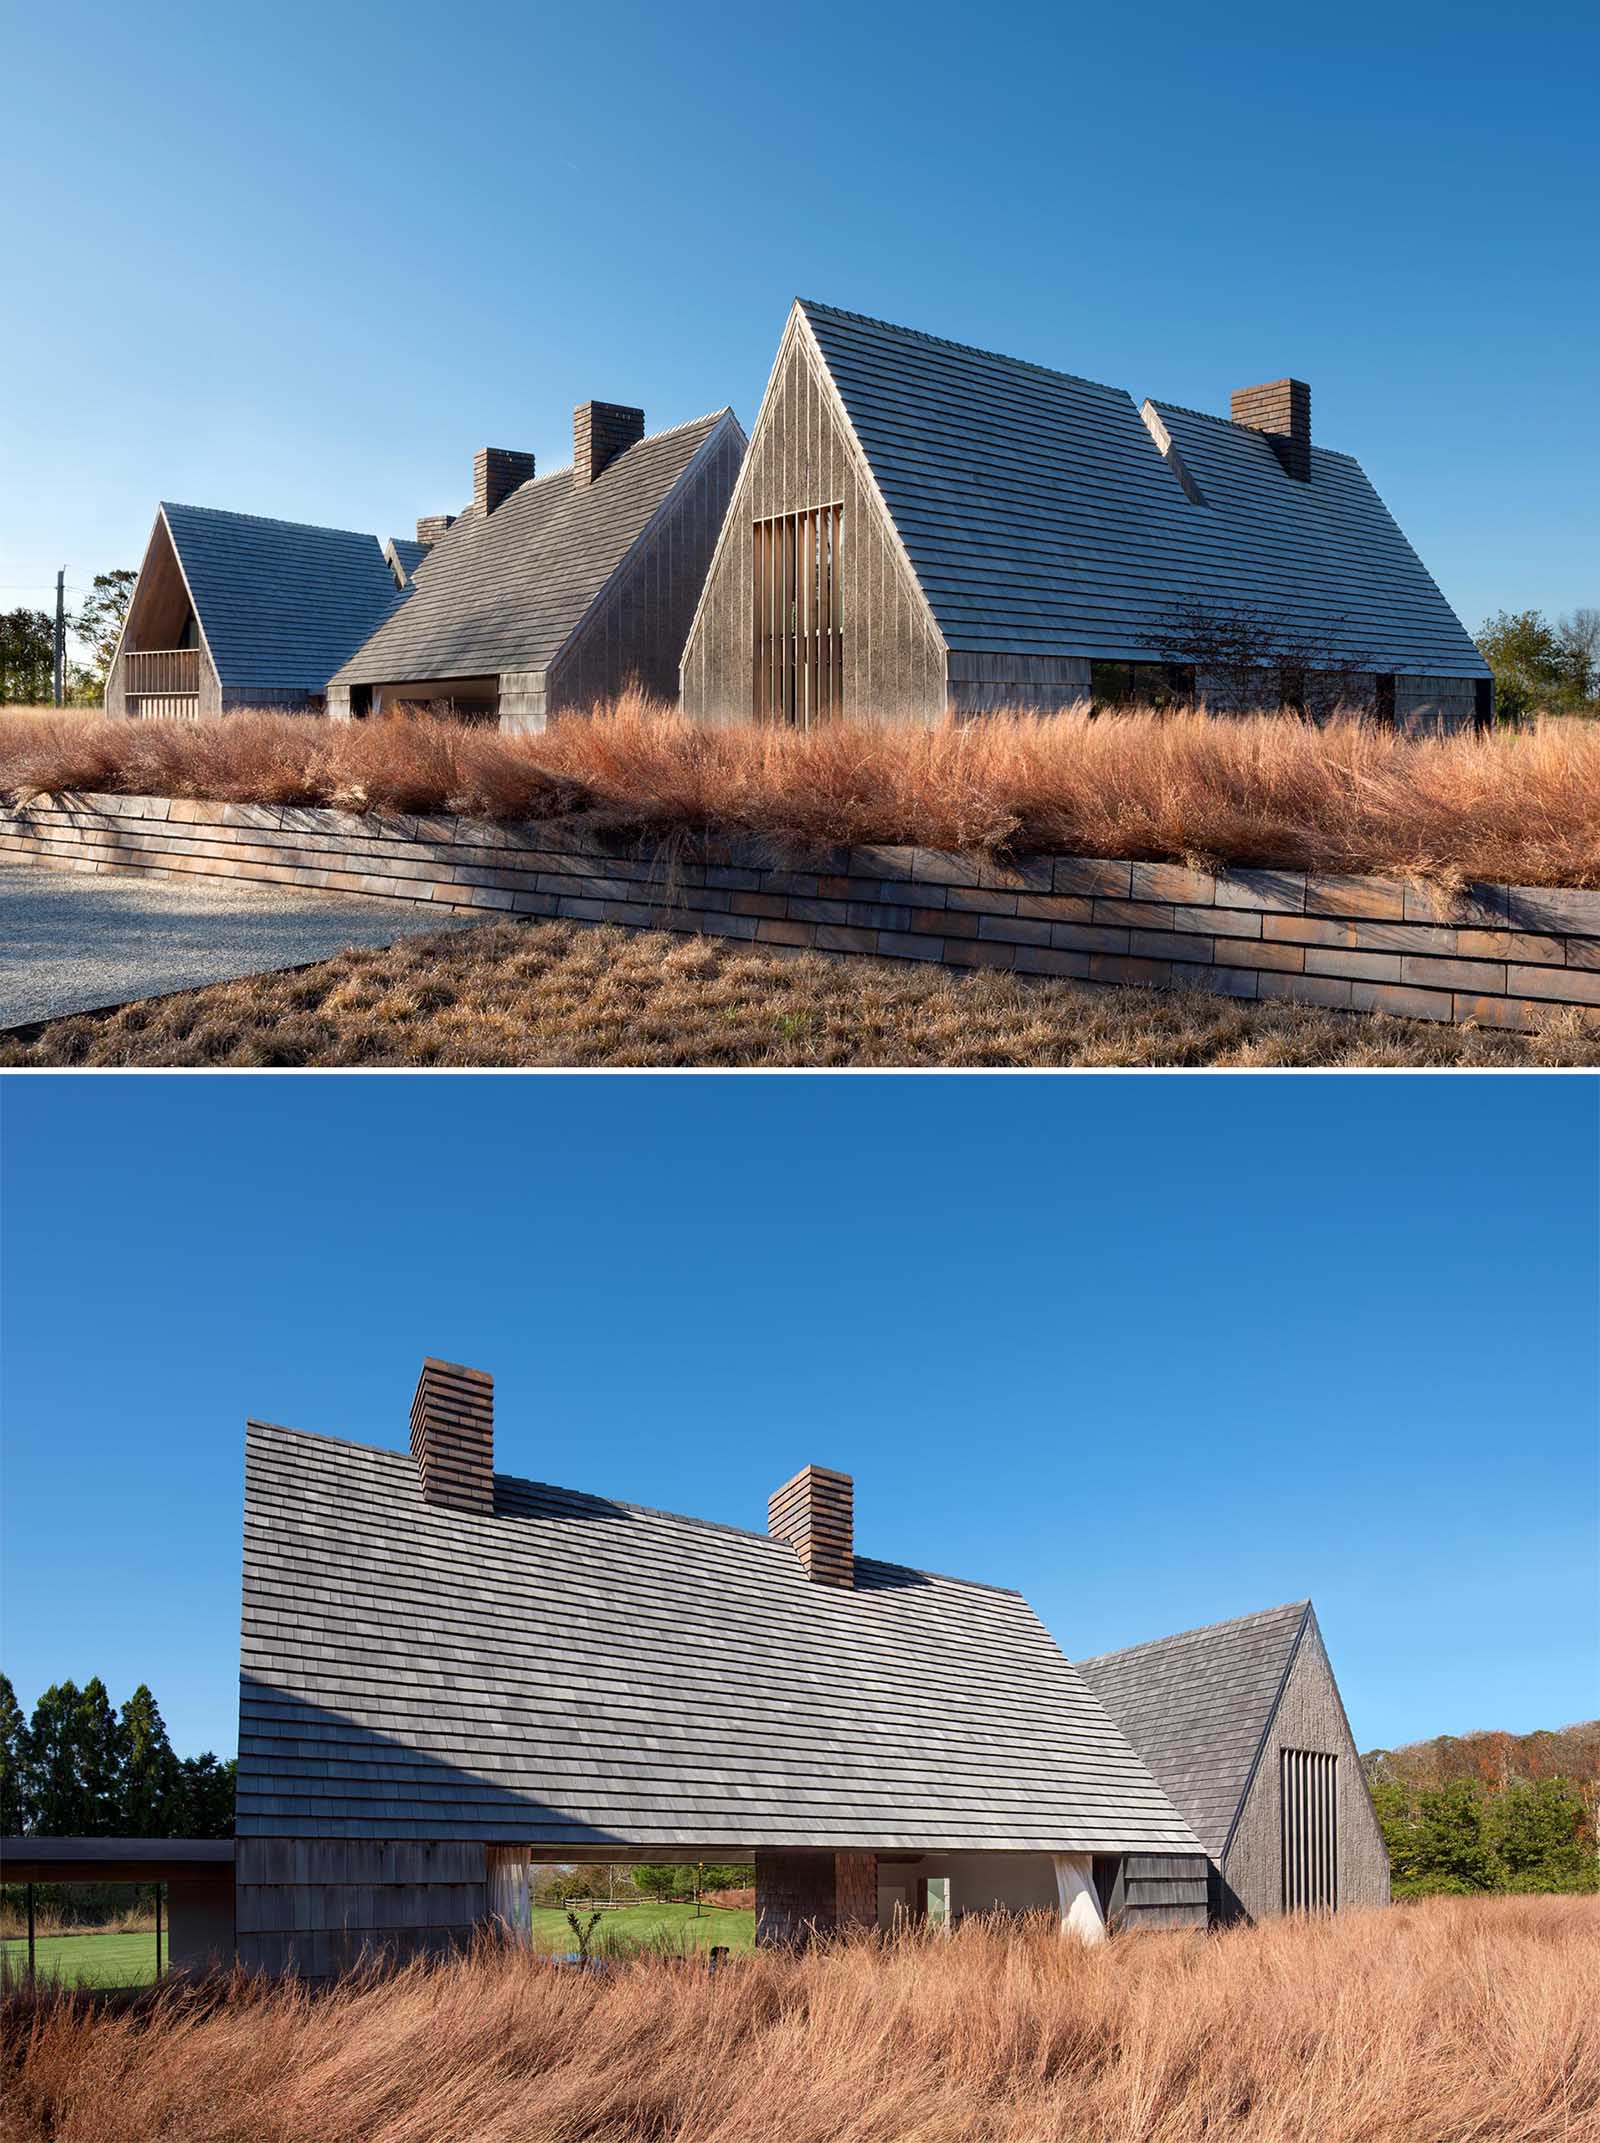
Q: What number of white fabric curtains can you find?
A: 2